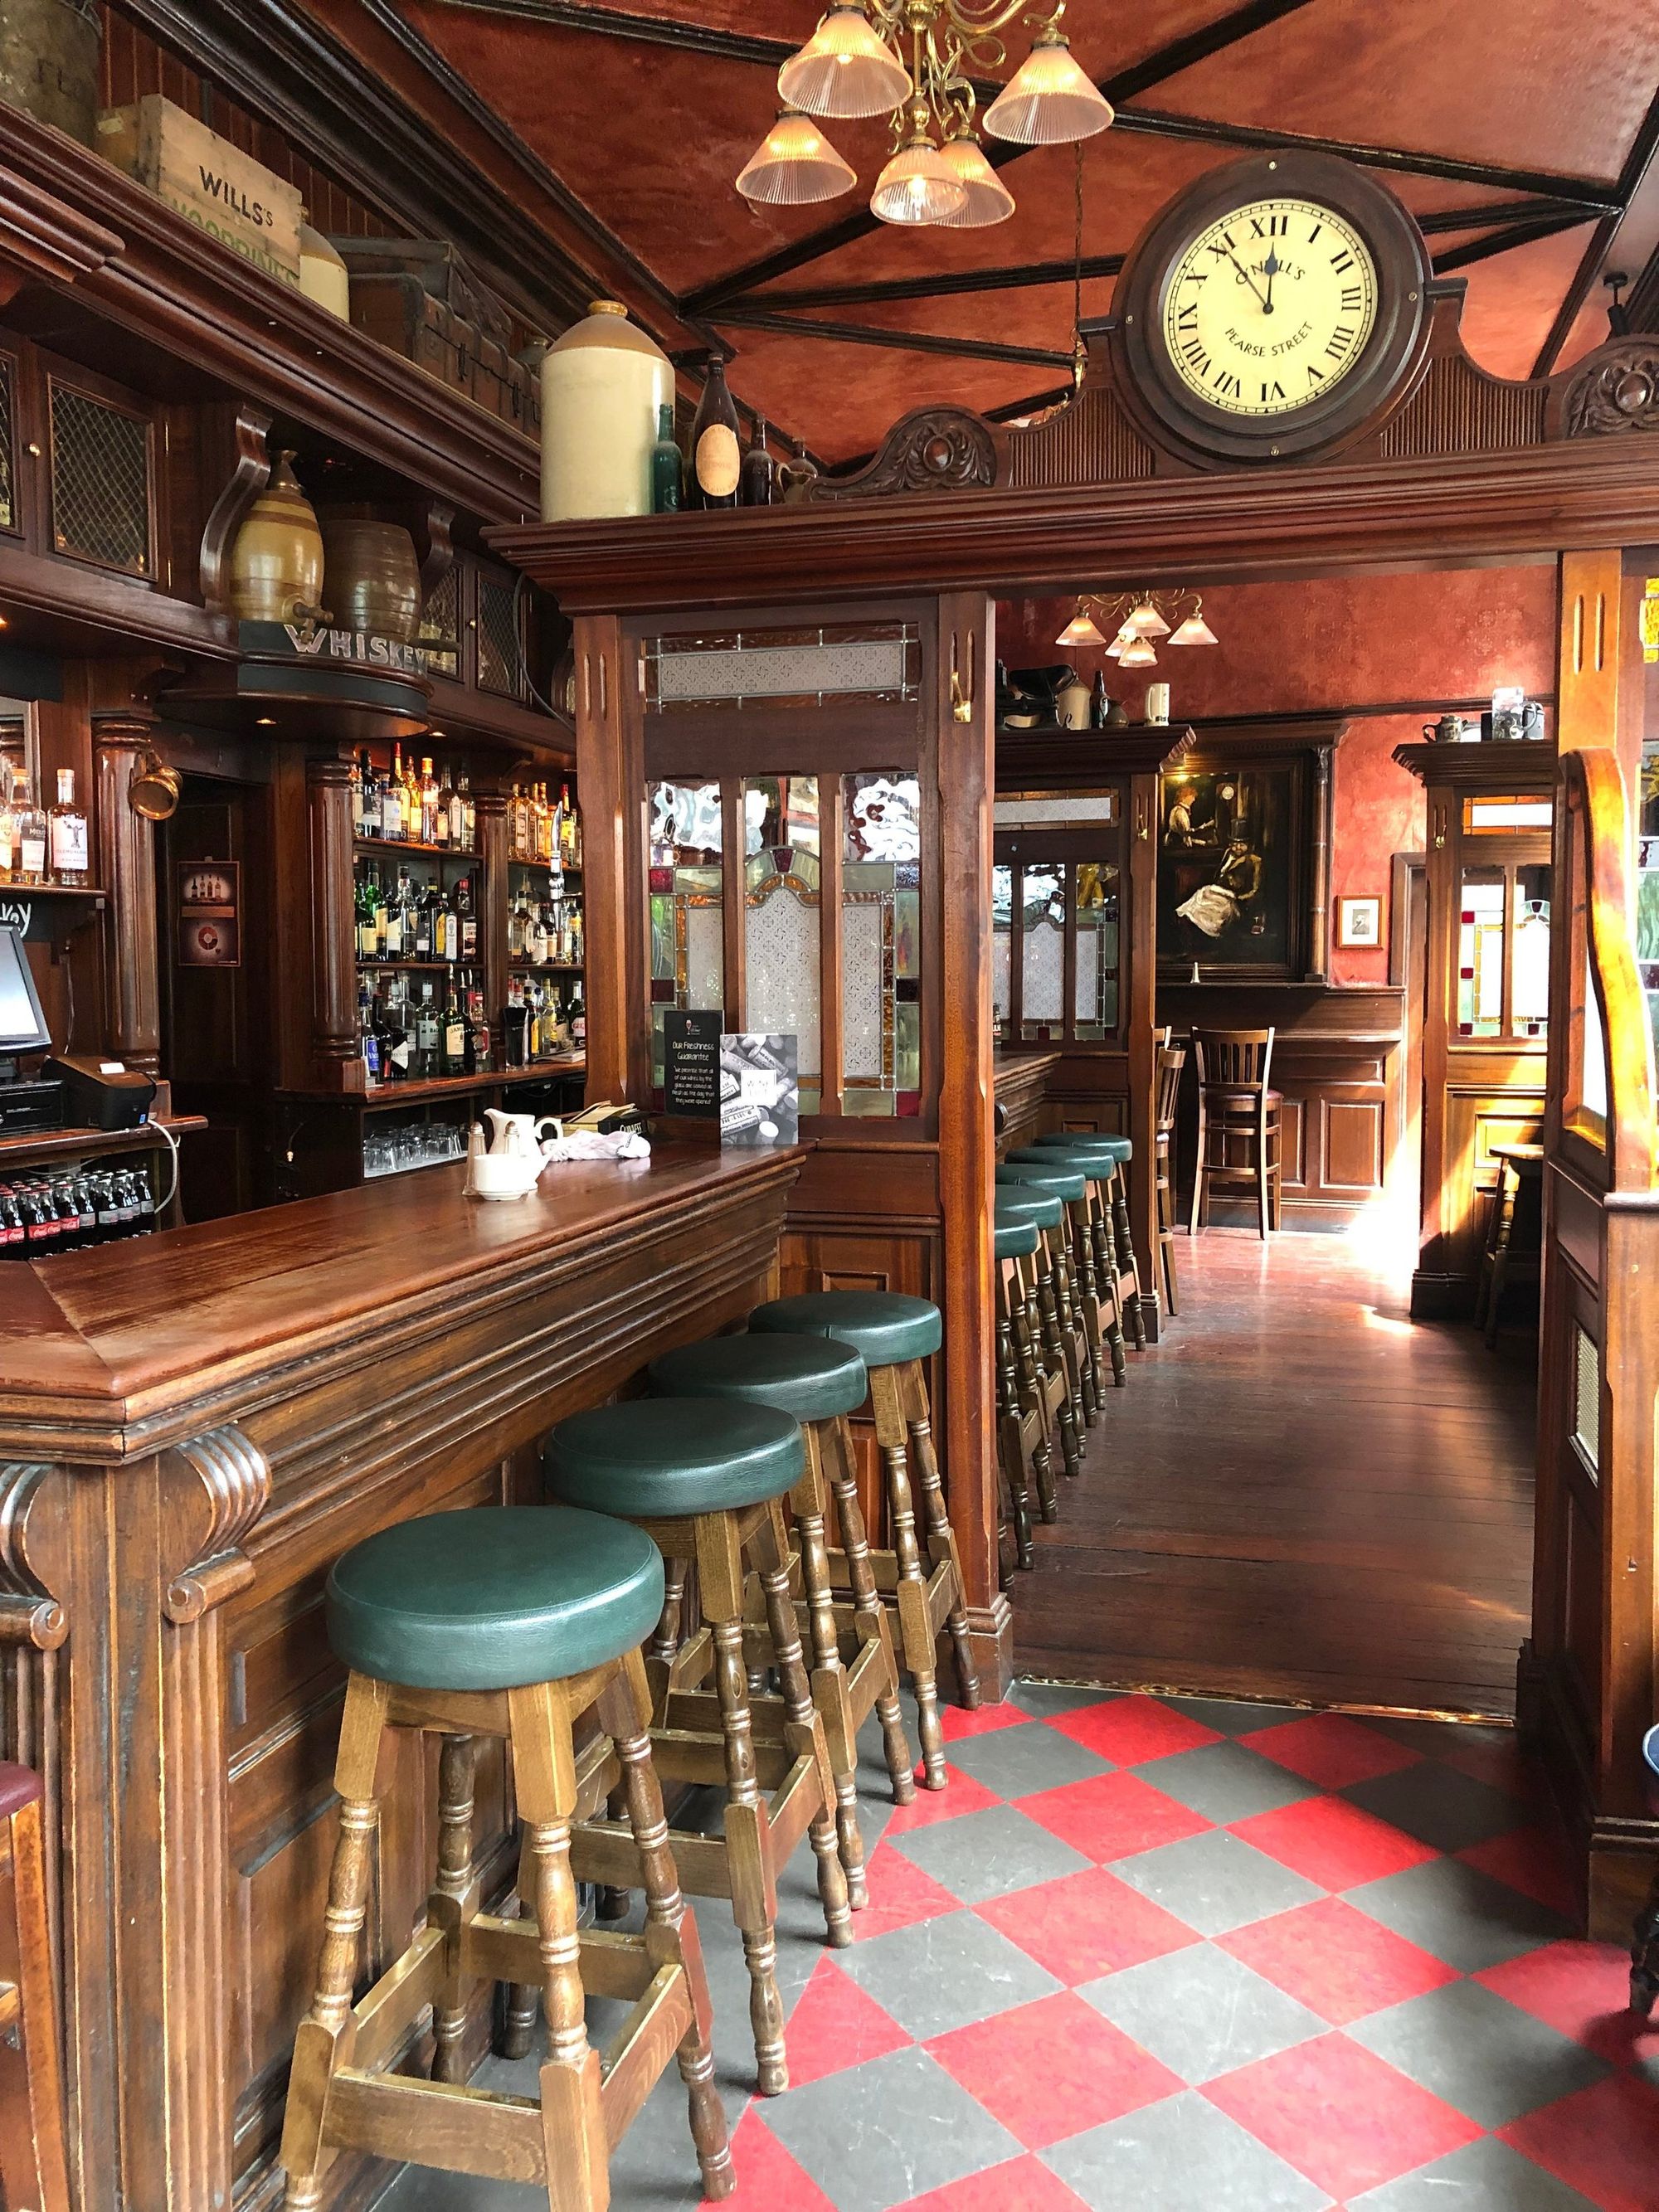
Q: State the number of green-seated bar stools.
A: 9